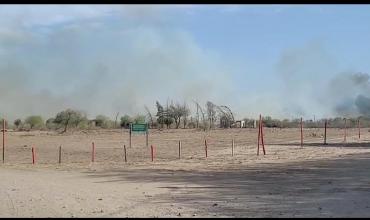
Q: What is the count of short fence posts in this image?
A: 8